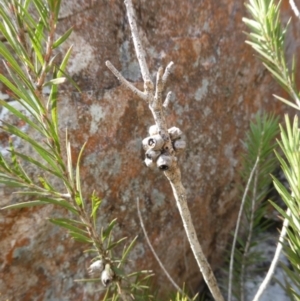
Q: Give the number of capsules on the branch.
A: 7